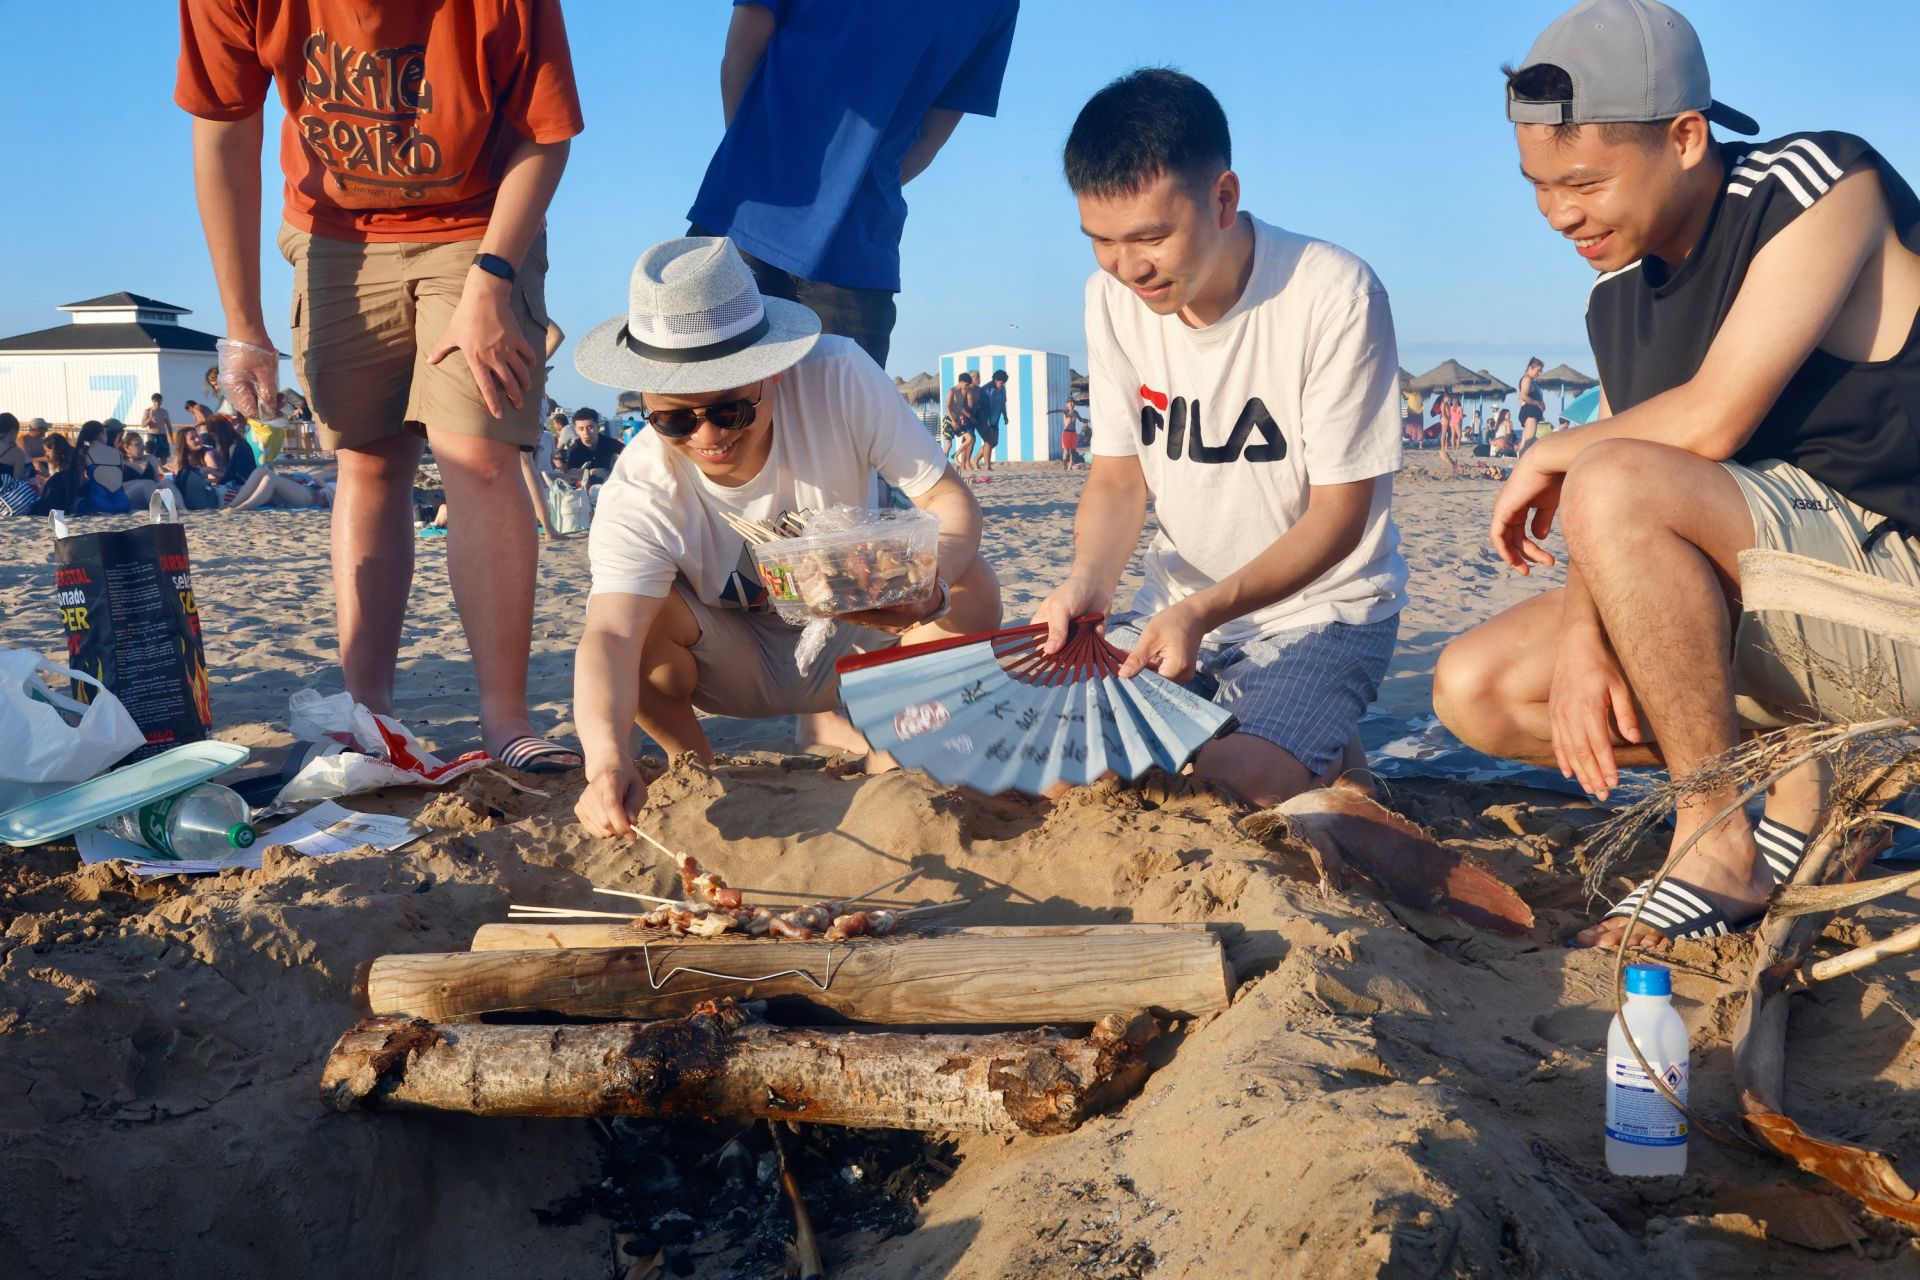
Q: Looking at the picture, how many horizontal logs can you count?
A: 3